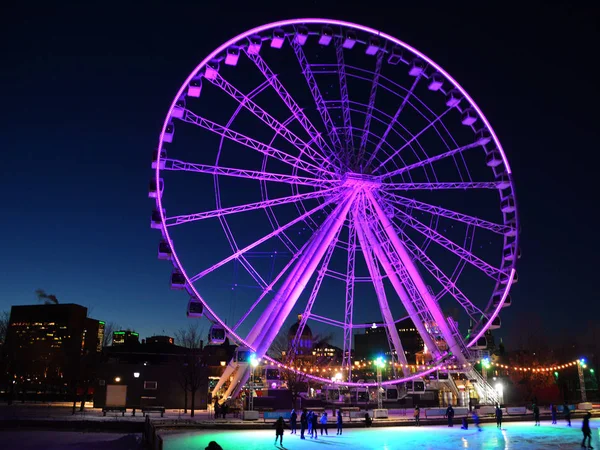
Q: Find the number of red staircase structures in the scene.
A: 0